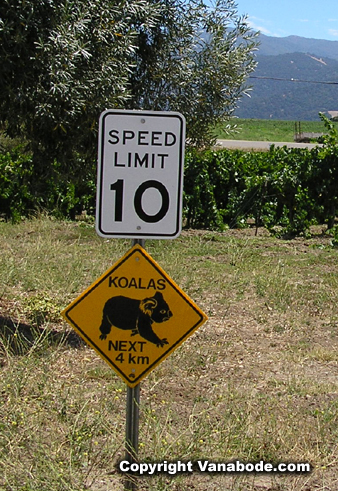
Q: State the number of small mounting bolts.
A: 4